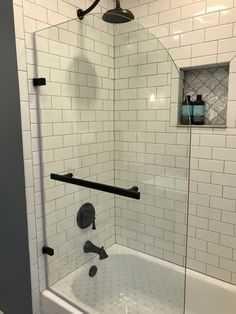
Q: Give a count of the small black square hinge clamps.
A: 2